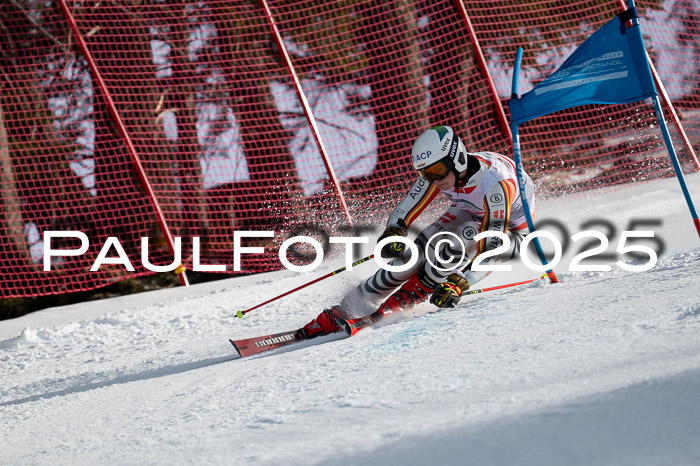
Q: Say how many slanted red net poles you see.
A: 4